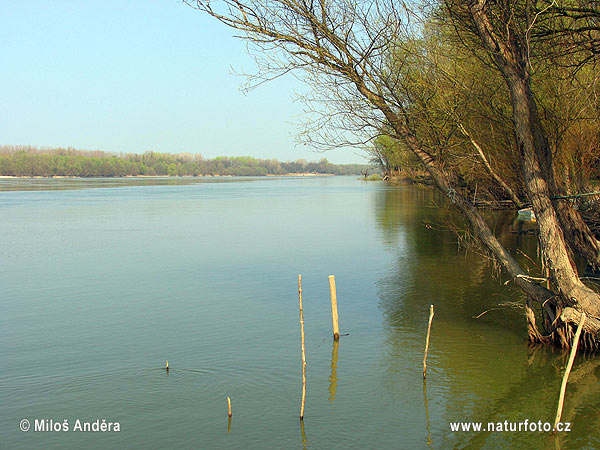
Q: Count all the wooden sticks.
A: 6